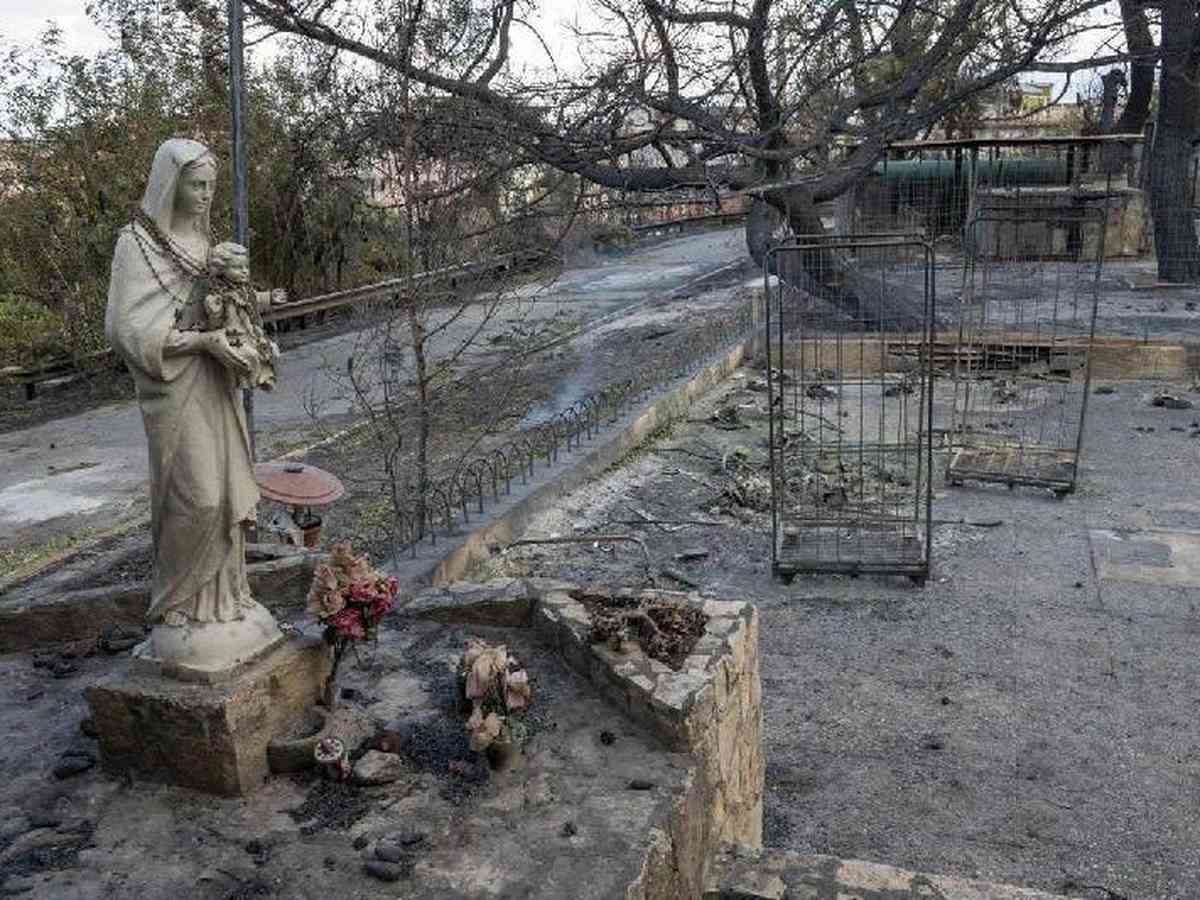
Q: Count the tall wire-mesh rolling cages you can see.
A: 2